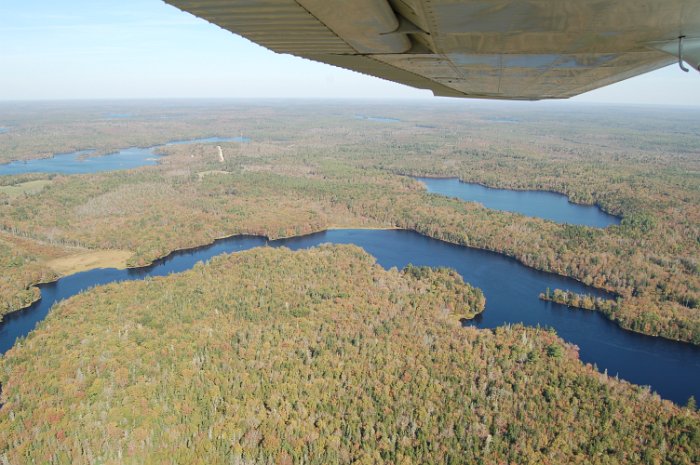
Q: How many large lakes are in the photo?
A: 3